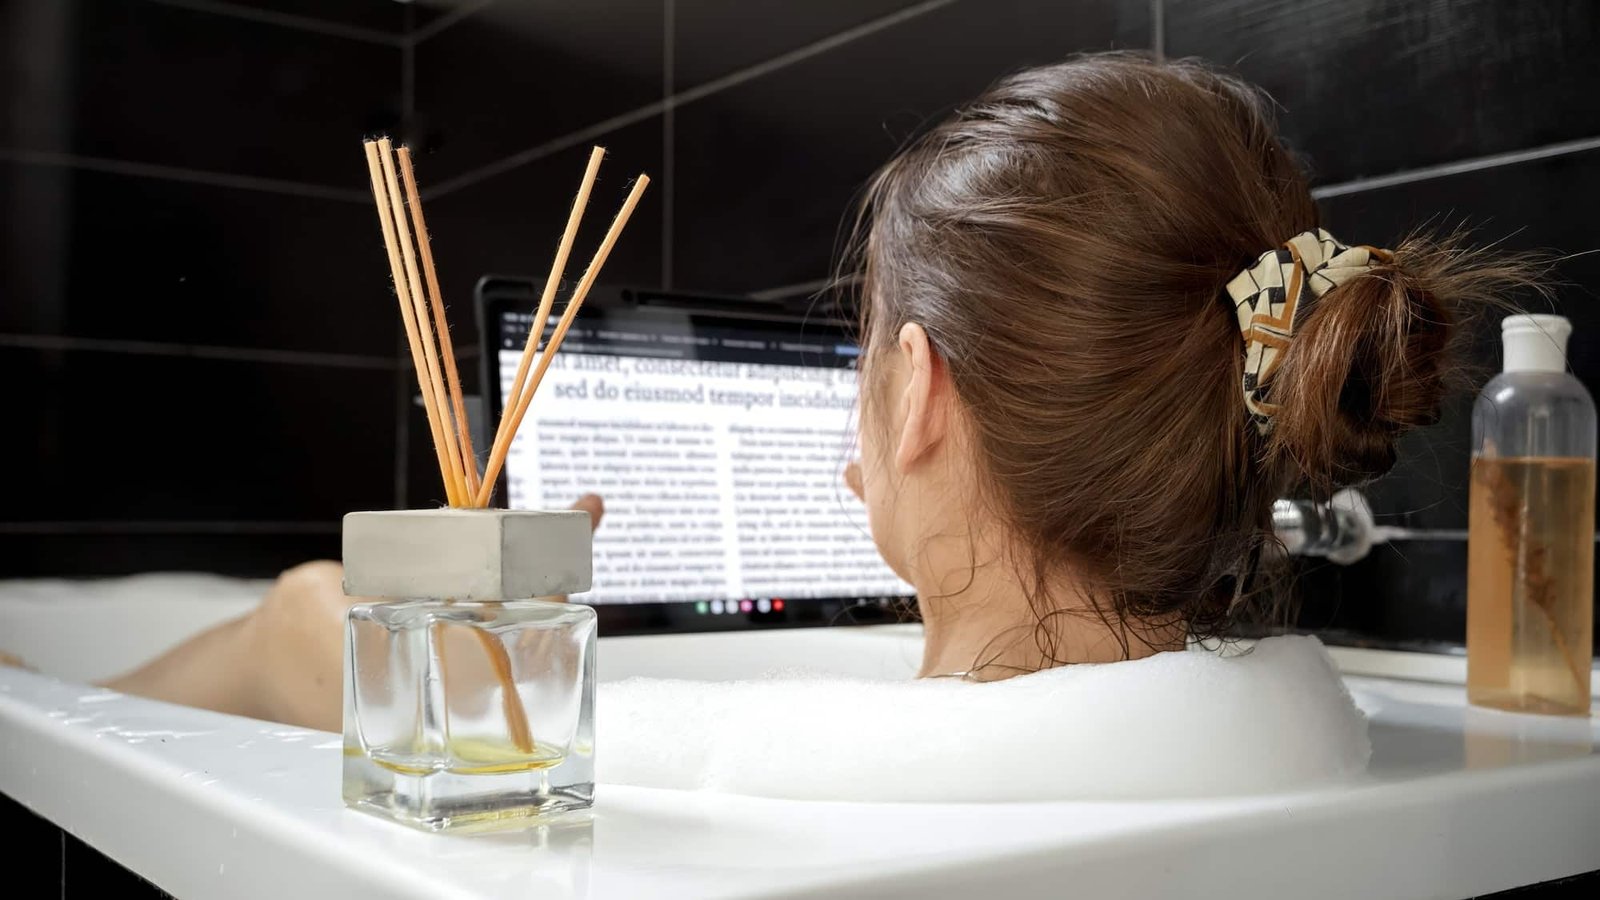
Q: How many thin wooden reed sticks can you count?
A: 5